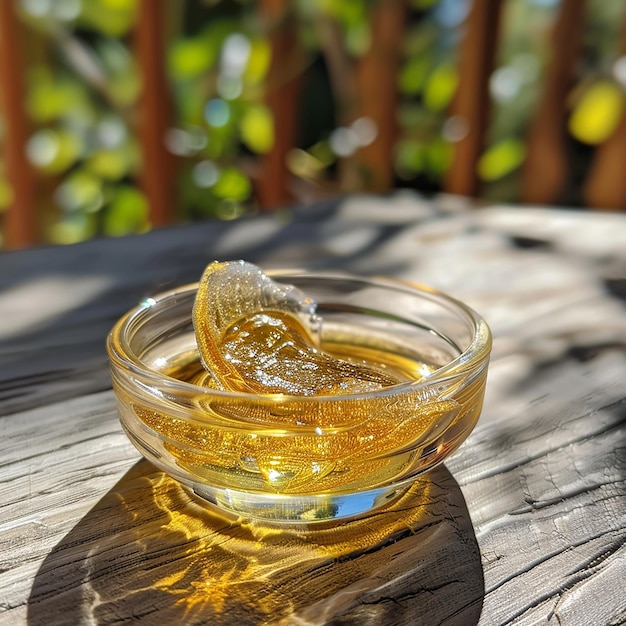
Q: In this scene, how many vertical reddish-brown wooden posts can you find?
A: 7